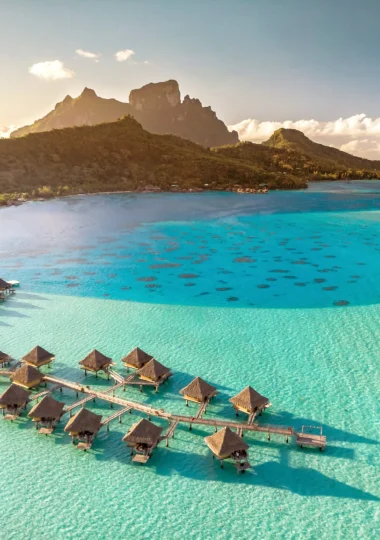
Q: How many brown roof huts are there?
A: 14